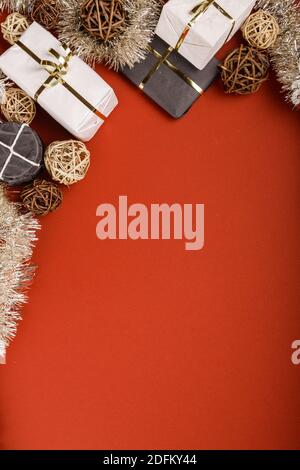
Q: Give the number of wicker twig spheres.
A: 8